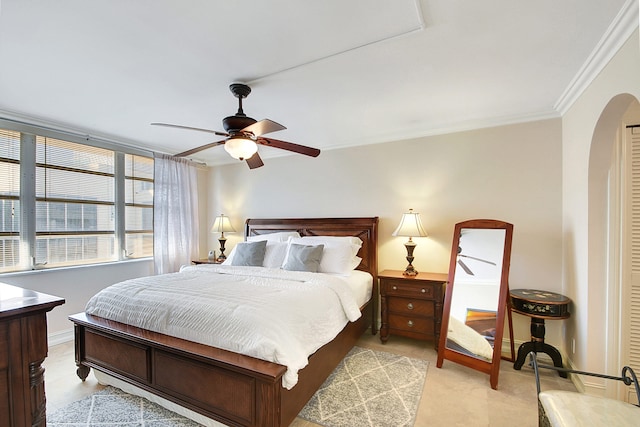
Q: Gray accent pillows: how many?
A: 2